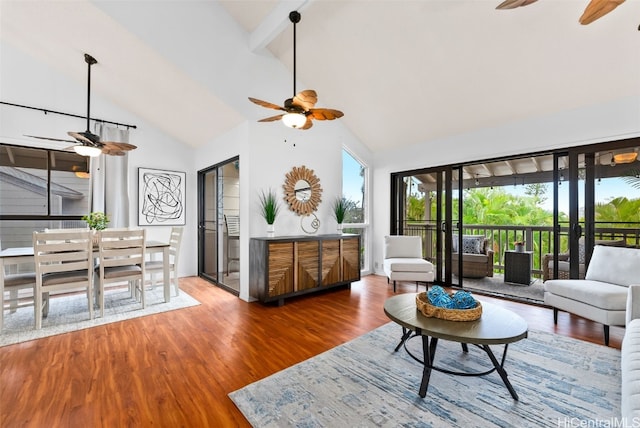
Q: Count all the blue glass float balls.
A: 3